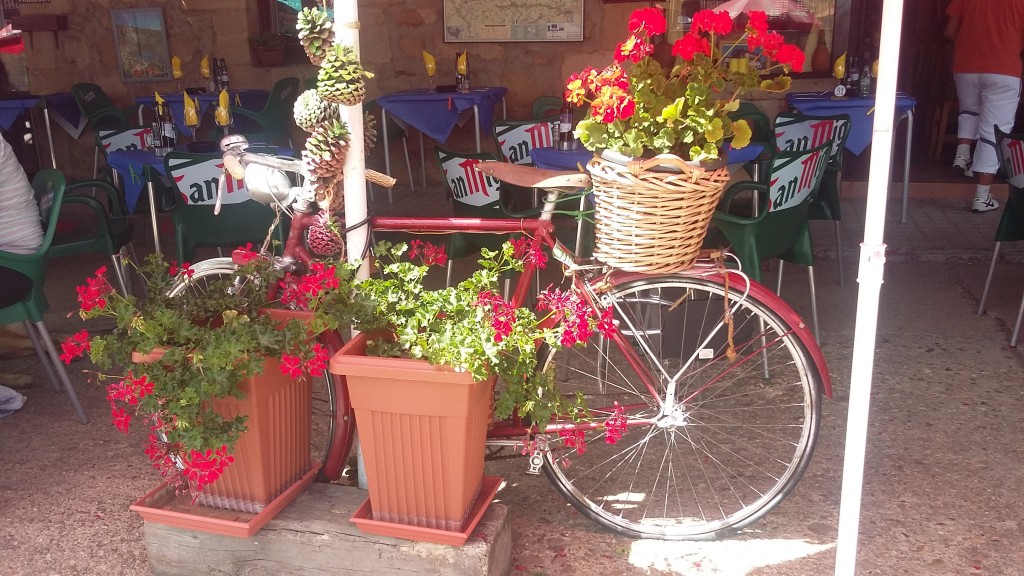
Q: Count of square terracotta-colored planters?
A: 2